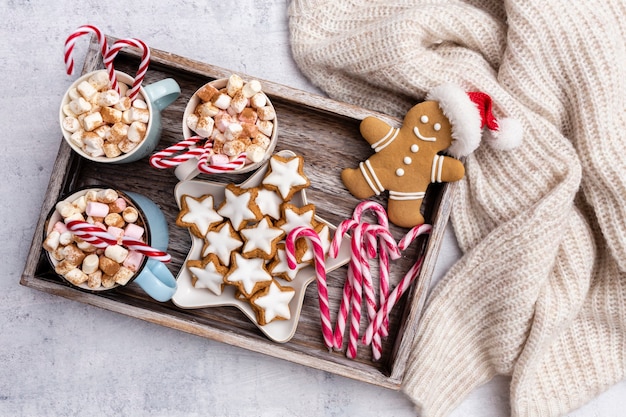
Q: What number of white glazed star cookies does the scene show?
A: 12